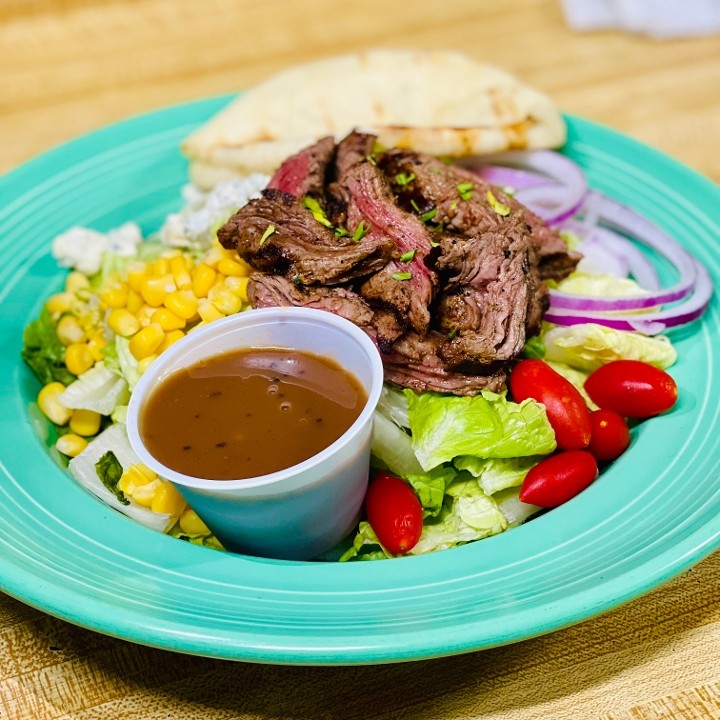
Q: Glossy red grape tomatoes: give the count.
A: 5